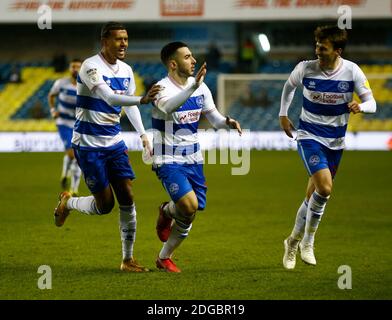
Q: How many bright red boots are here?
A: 2